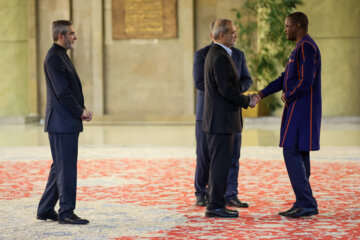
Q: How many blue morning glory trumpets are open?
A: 0